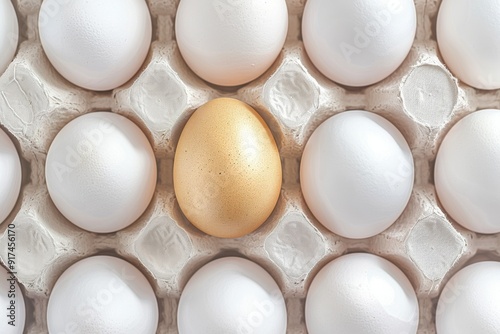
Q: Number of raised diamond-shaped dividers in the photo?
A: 8